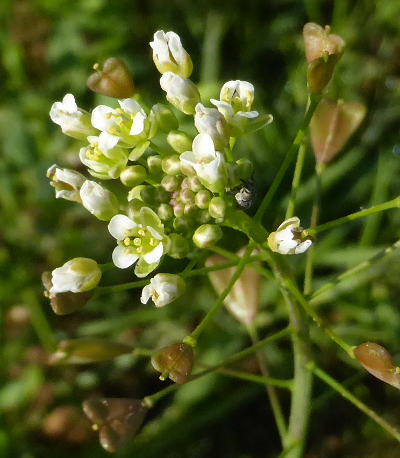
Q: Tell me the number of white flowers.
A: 14